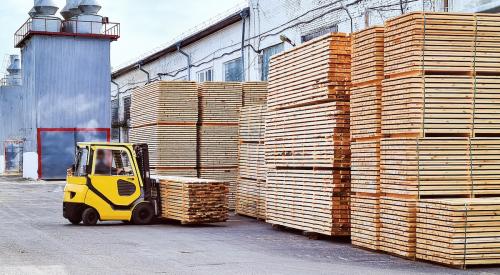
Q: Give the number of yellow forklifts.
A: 1